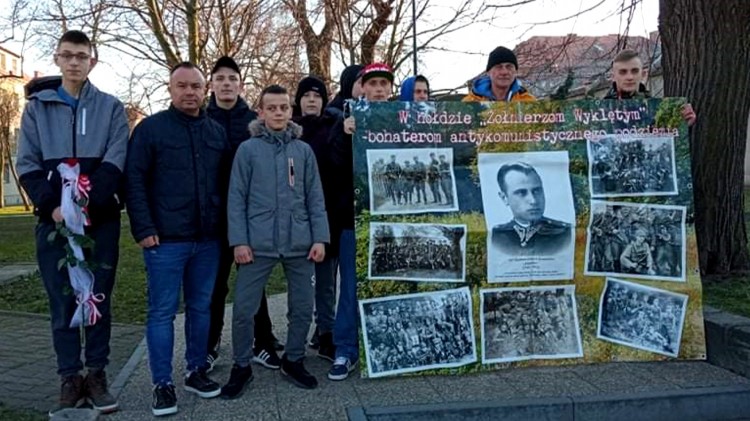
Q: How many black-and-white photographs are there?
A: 8